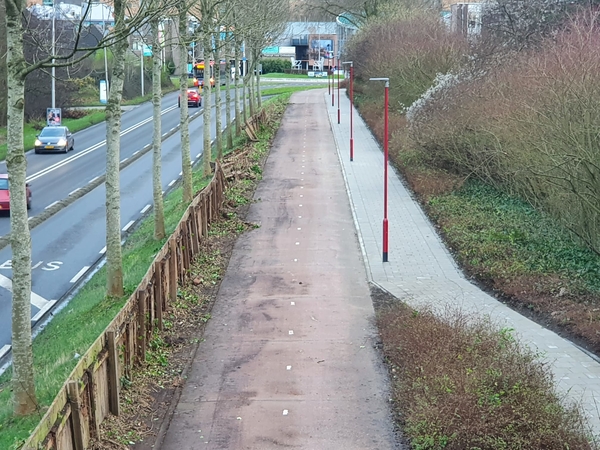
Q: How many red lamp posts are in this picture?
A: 5